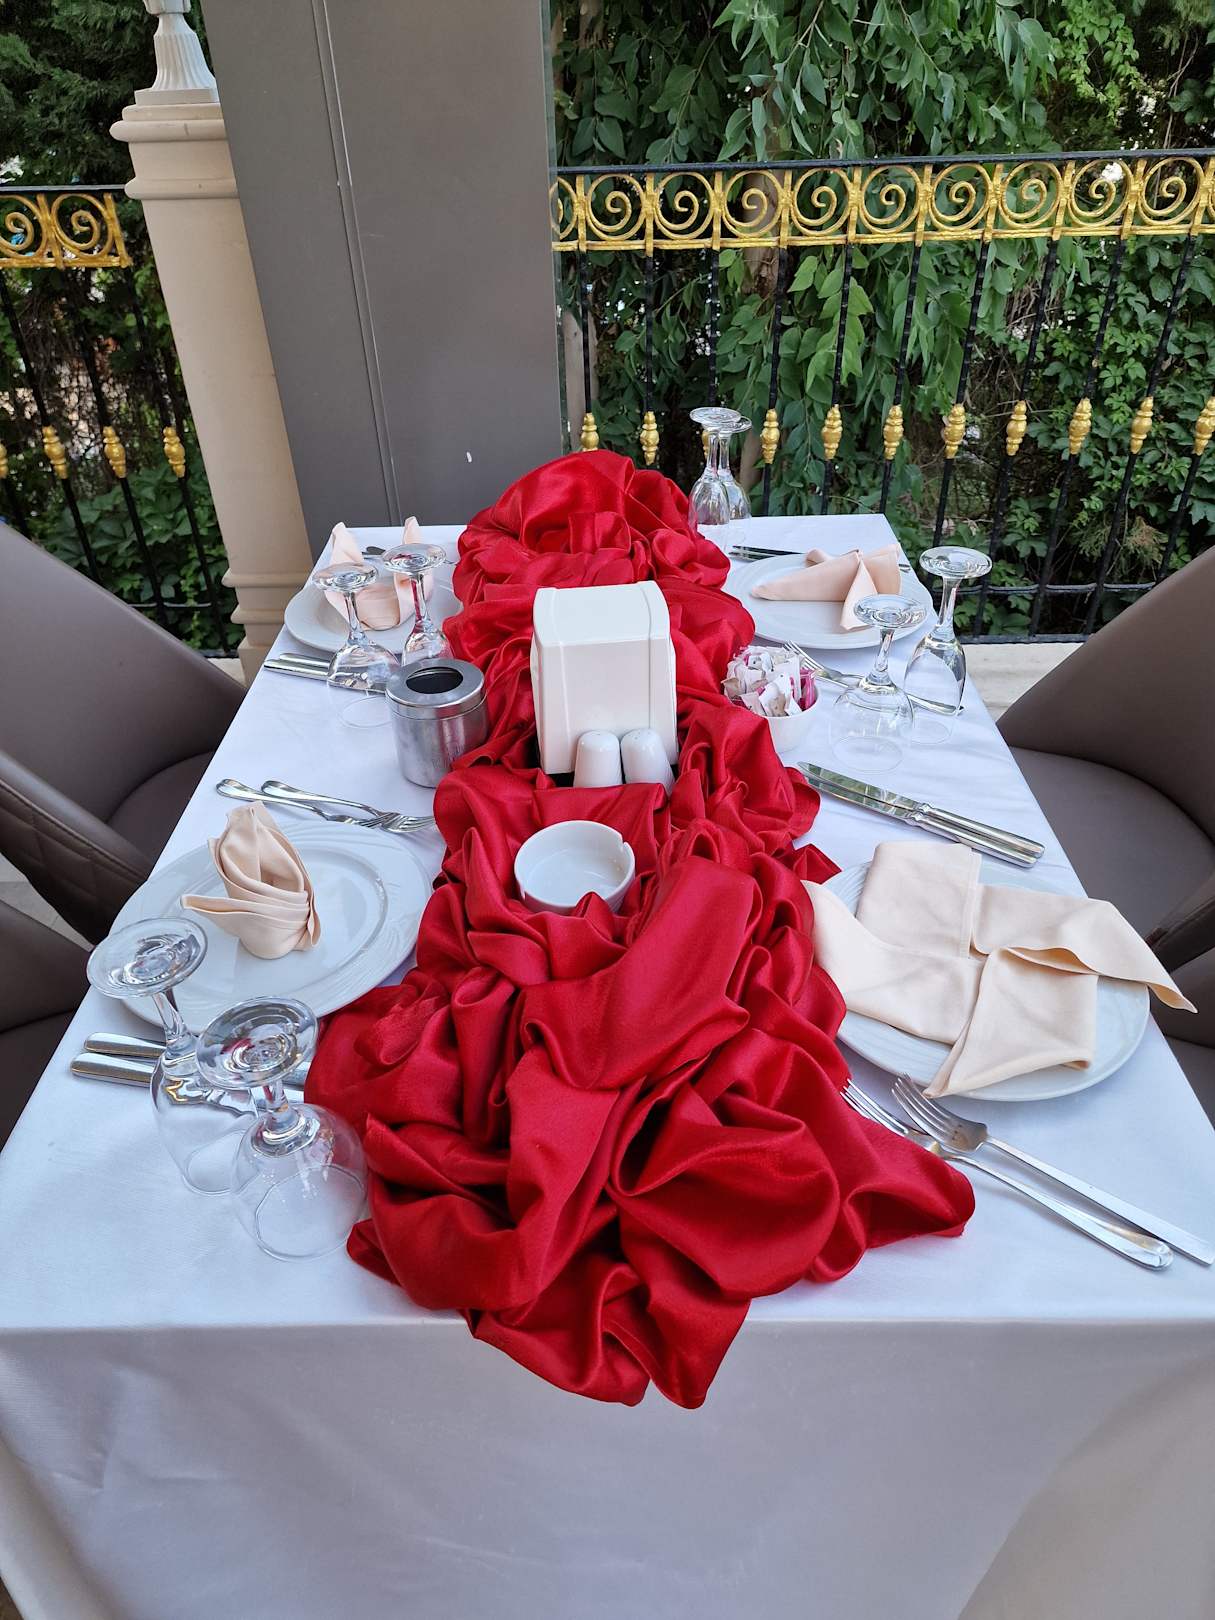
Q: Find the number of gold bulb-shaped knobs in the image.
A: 15